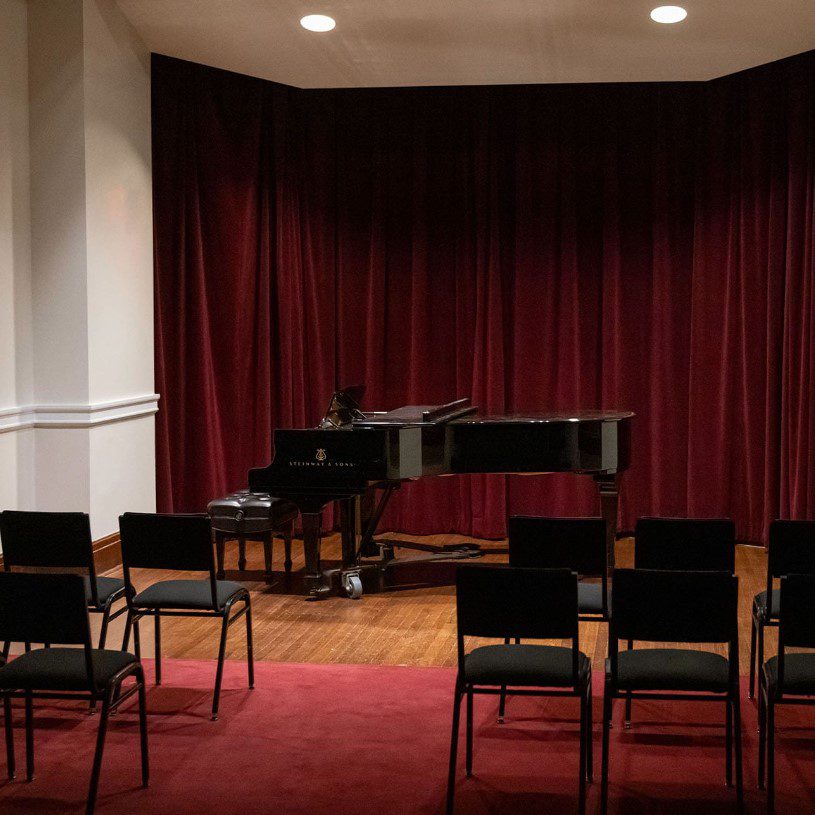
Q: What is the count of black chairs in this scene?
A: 9